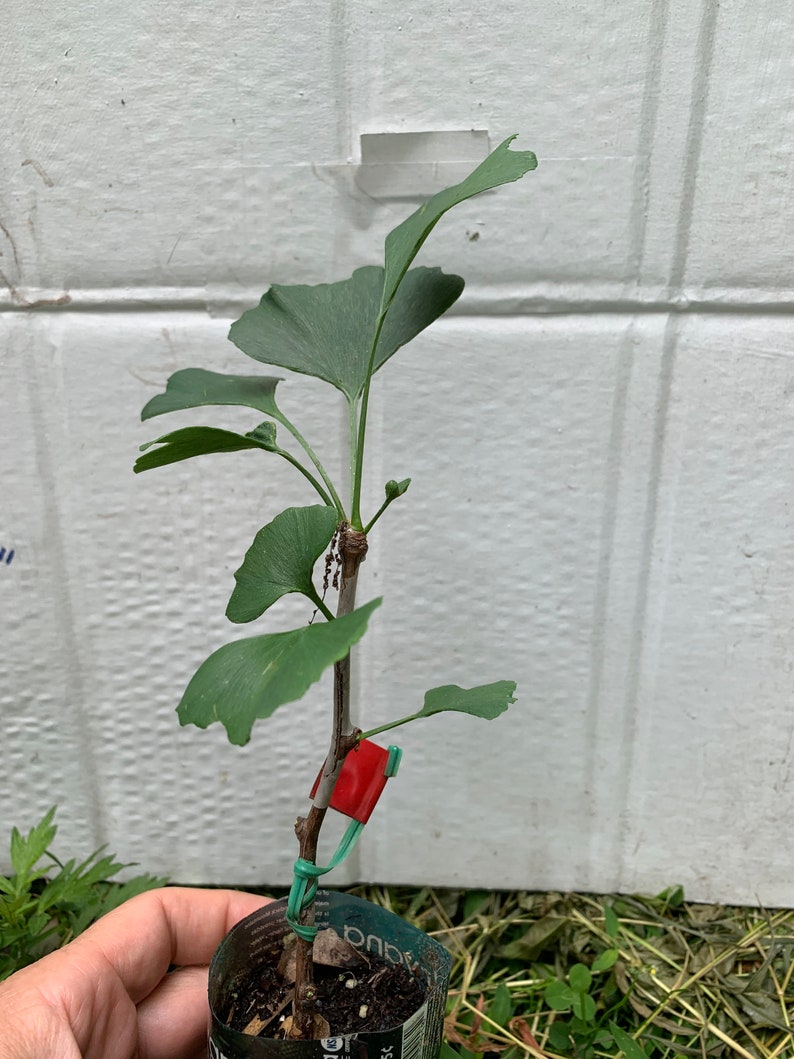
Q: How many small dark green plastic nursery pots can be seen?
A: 1